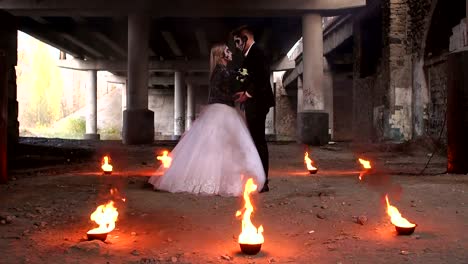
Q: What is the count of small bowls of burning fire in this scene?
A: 7